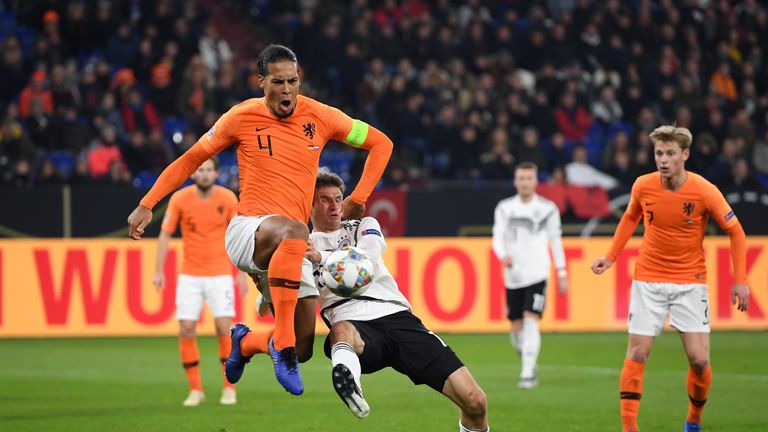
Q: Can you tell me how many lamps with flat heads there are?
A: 0